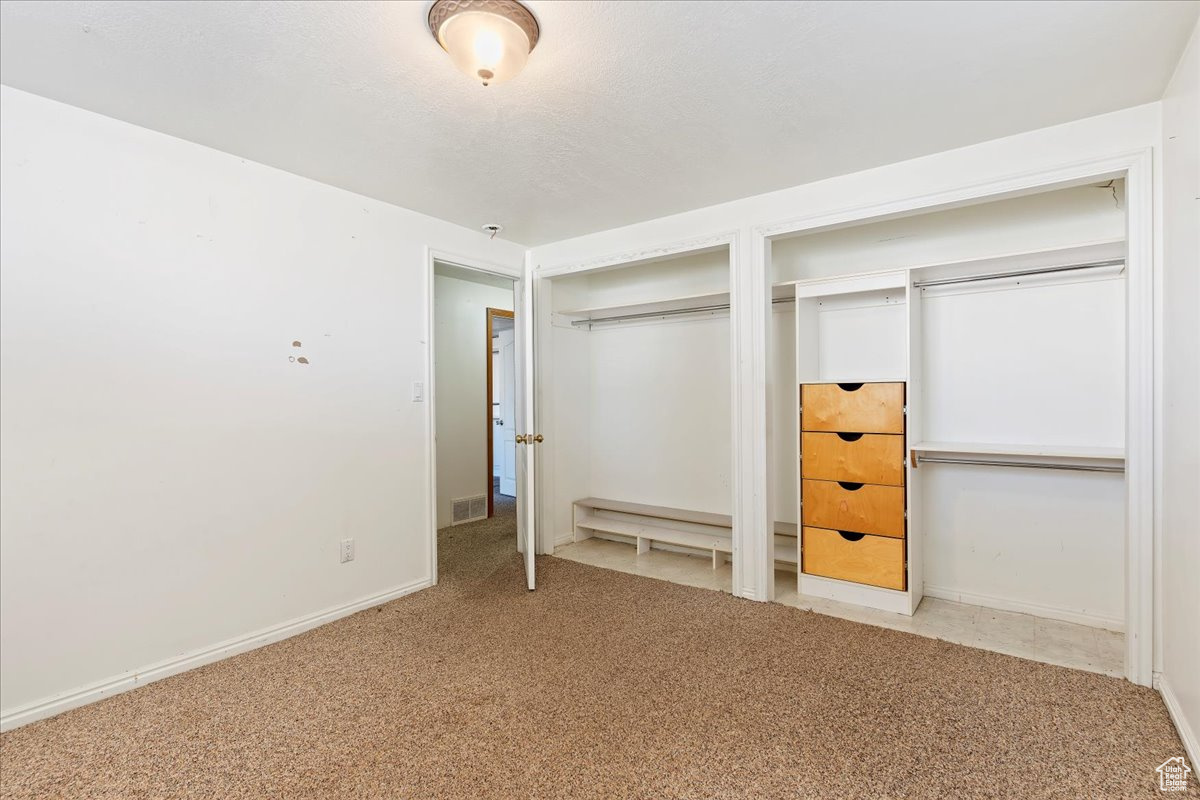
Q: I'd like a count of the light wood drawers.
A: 4